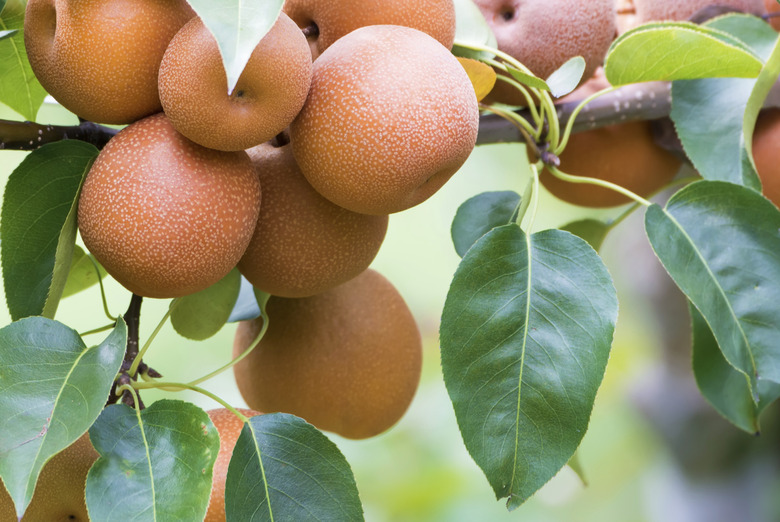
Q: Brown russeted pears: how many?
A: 13